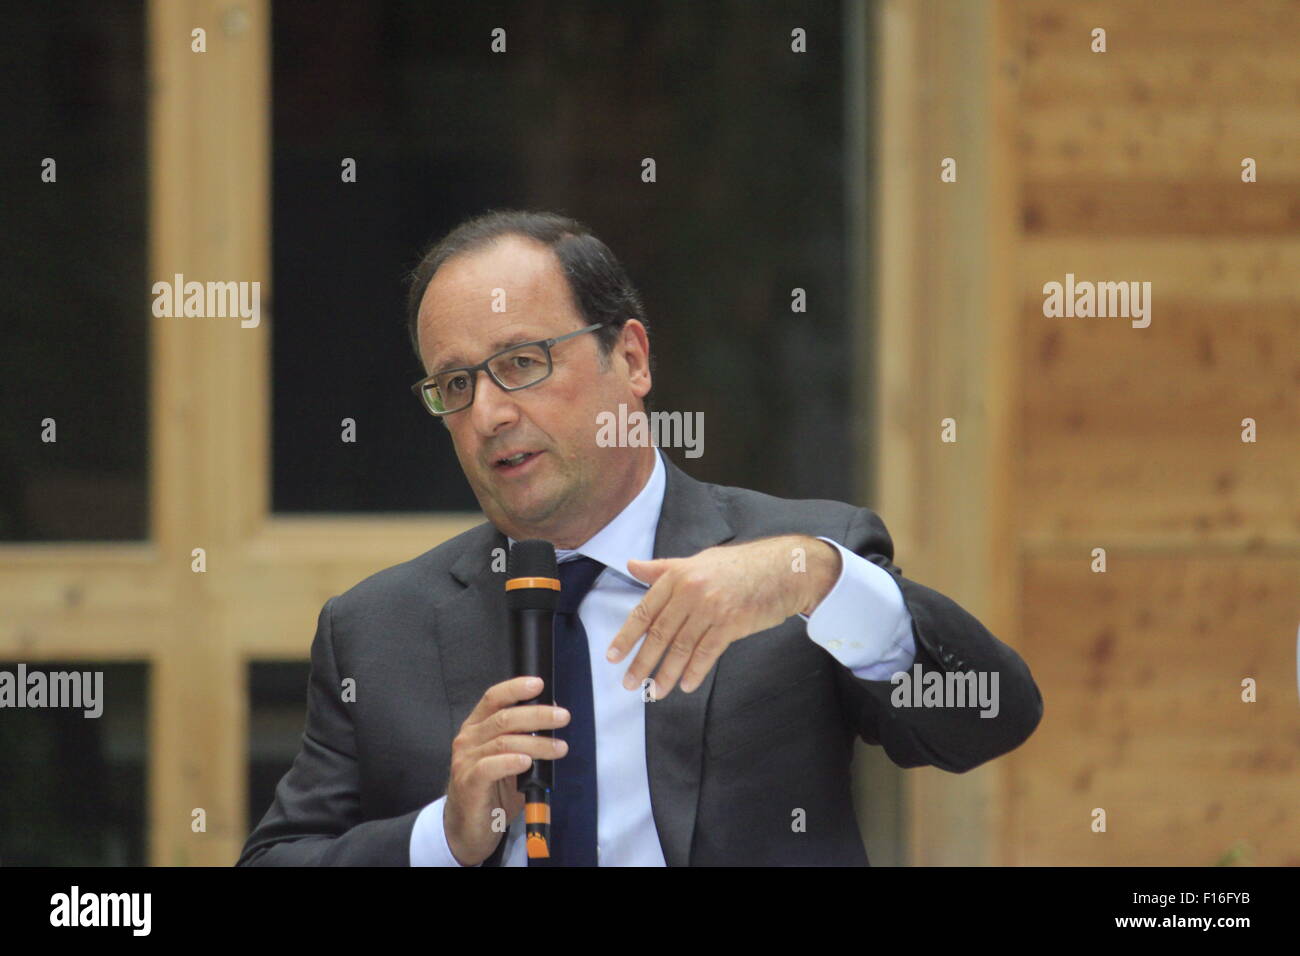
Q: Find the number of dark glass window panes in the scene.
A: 4